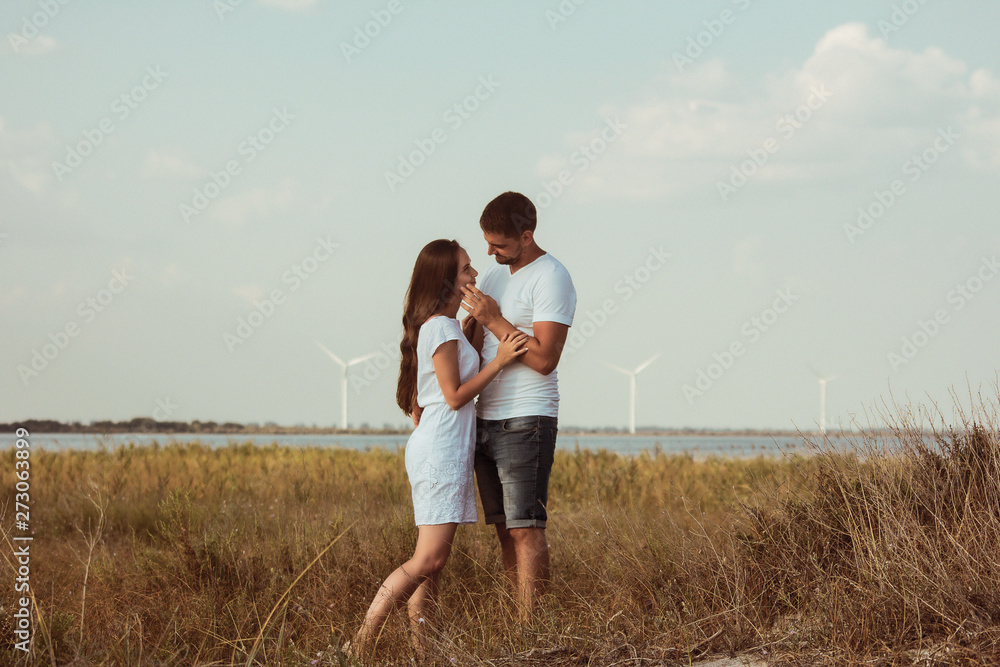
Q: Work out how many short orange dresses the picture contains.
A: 0